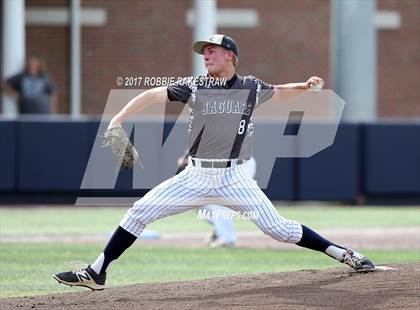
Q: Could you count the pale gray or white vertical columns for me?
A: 4